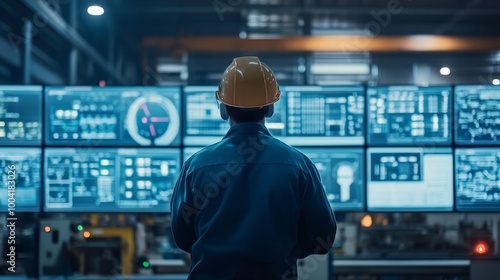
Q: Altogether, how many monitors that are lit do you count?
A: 10